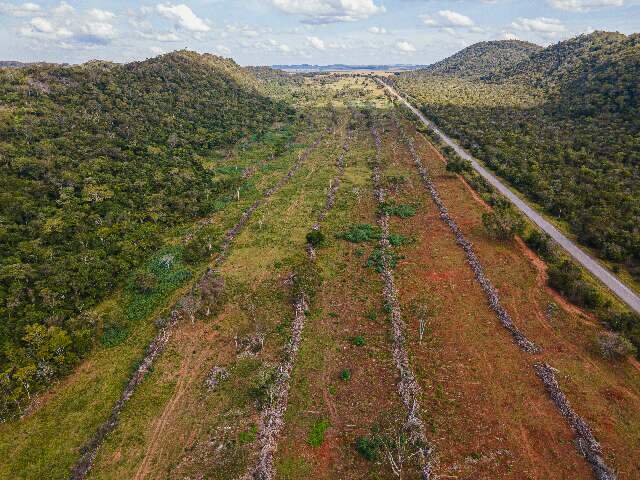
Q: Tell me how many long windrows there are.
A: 4